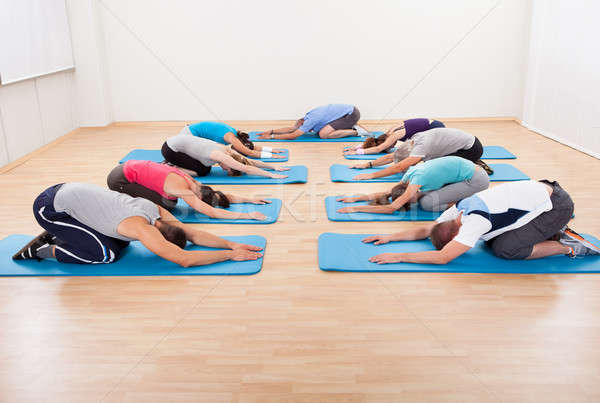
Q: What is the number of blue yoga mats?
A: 9